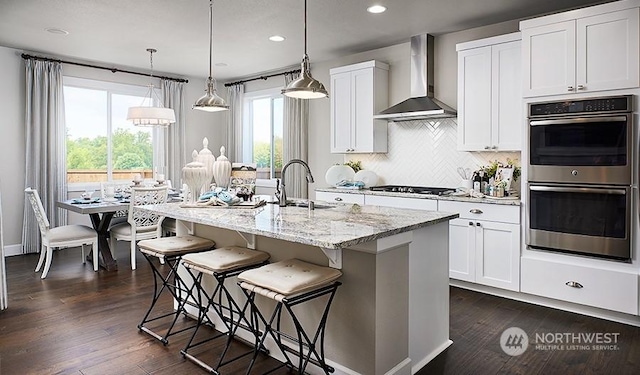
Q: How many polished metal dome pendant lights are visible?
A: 2